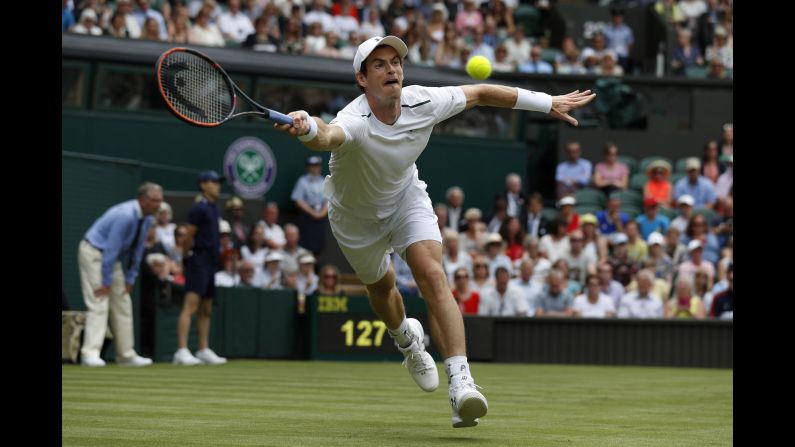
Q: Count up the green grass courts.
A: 1